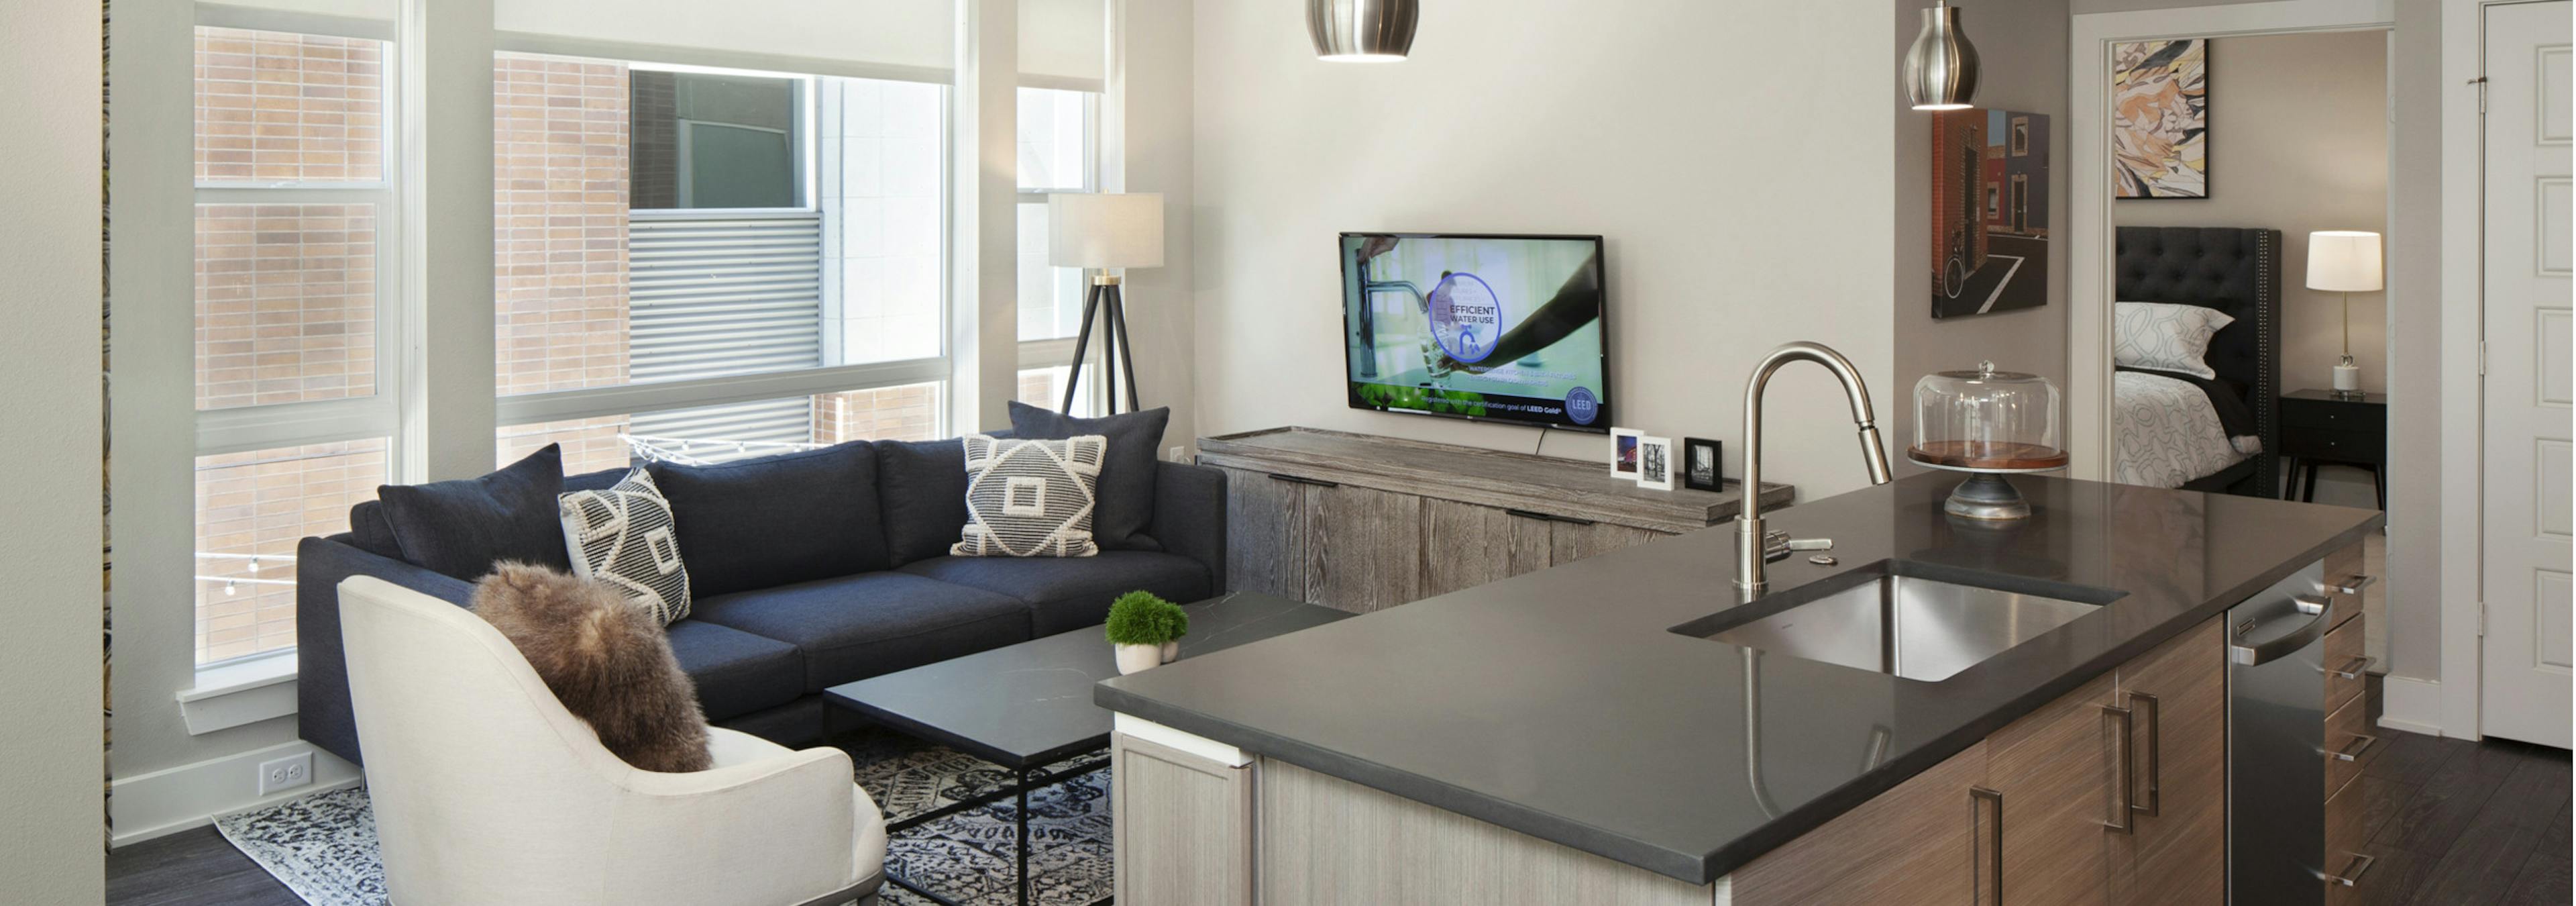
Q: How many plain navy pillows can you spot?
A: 2